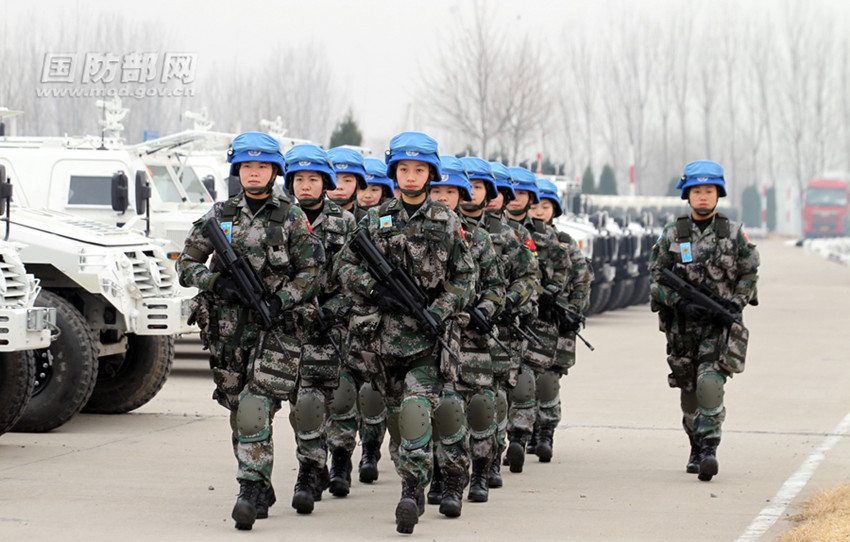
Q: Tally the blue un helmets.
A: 11